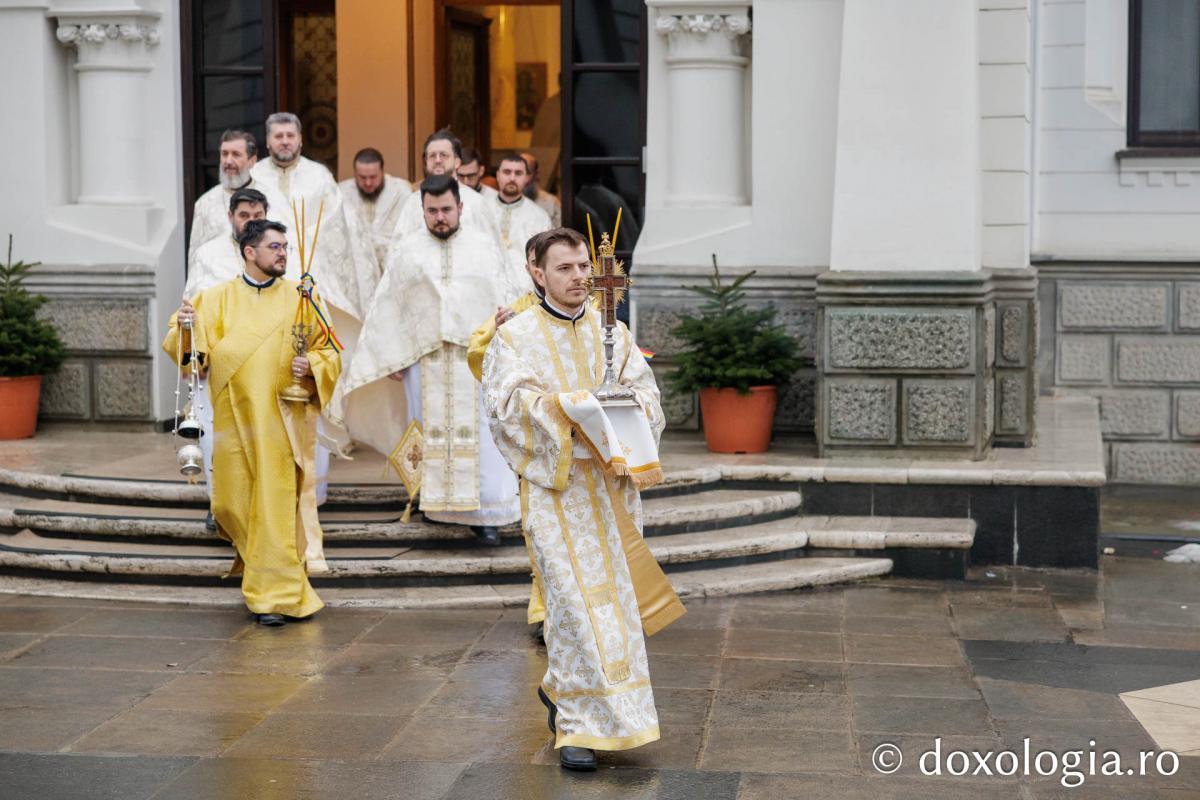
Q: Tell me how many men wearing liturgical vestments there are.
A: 12